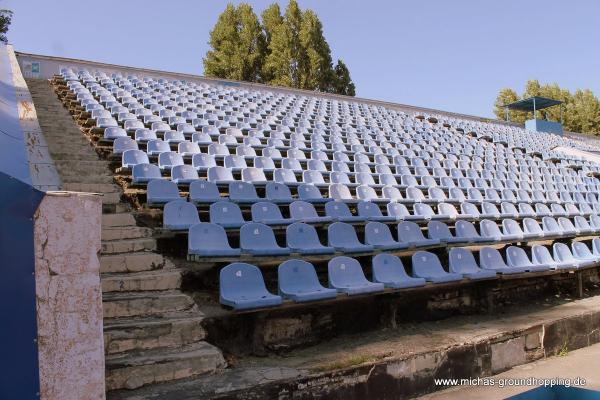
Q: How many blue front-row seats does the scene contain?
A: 12